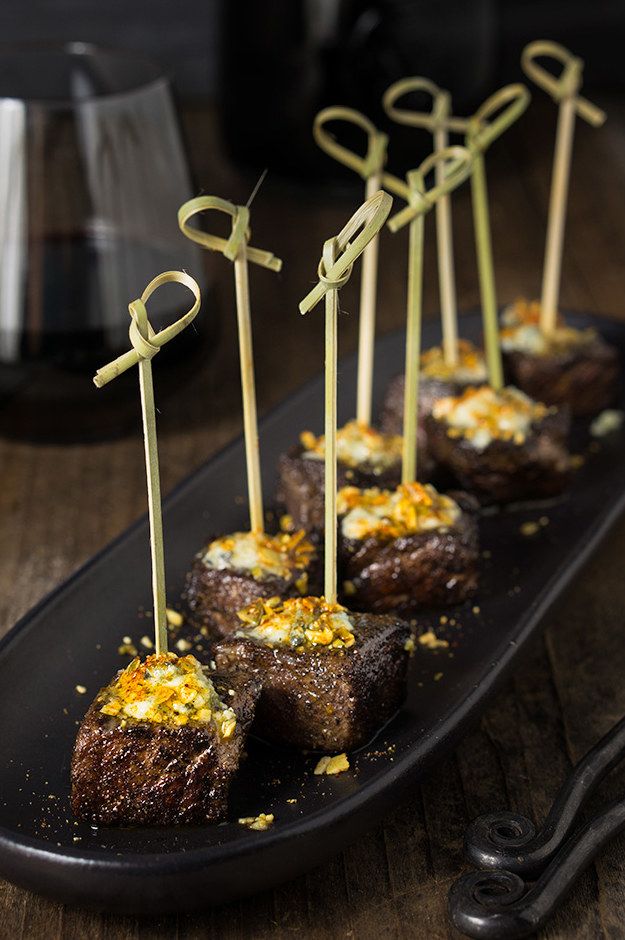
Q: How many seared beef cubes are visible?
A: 8